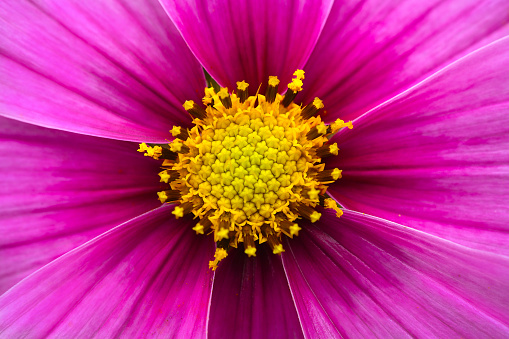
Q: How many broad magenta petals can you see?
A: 8